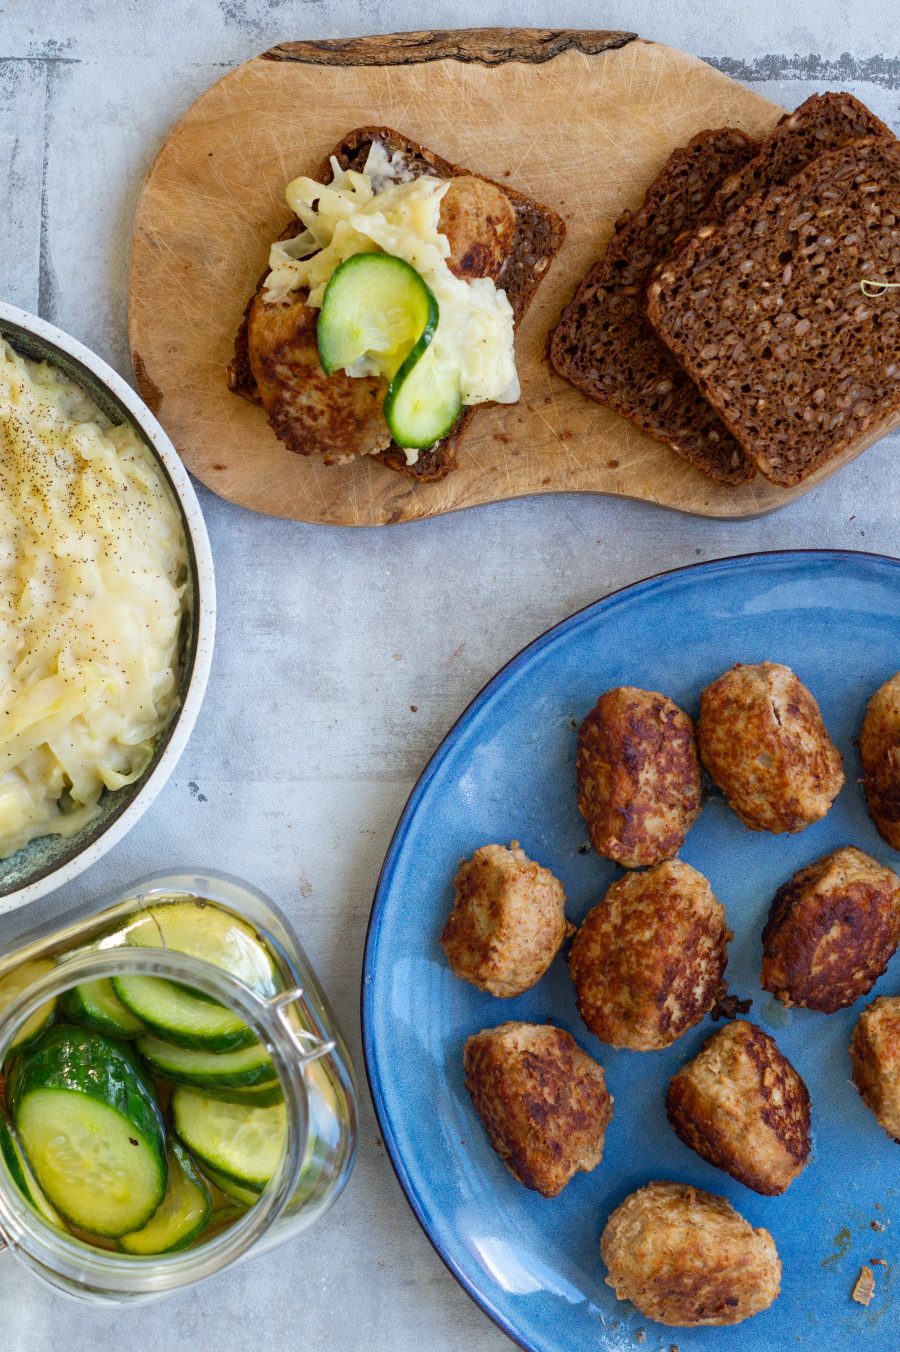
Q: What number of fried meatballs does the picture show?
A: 12